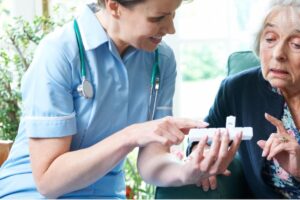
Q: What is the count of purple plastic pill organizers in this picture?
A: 0